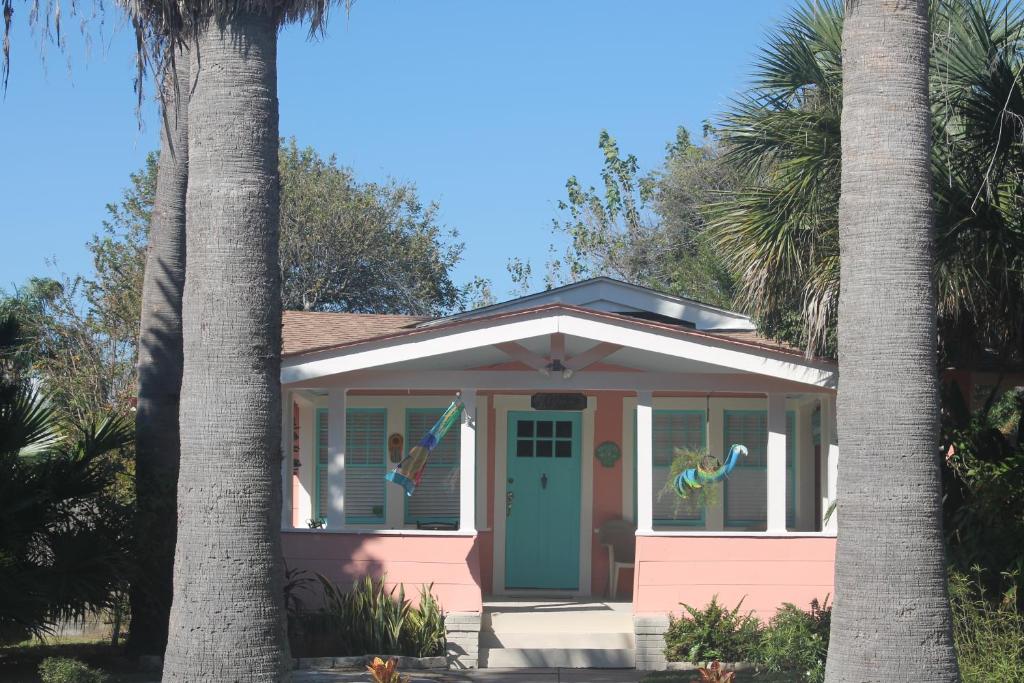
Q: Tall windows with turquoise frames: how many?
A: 4